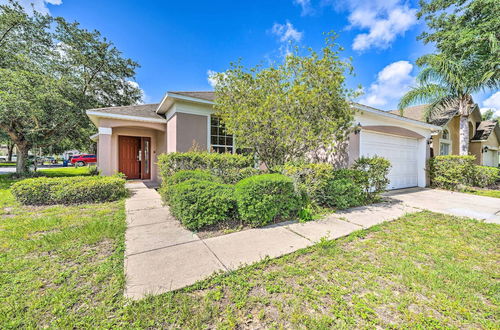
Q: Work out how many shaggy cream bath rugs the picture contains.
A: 0